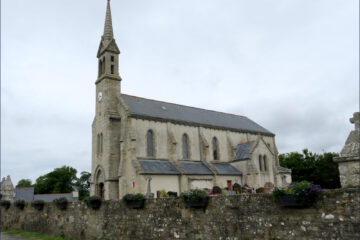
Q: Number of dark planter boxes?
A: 8